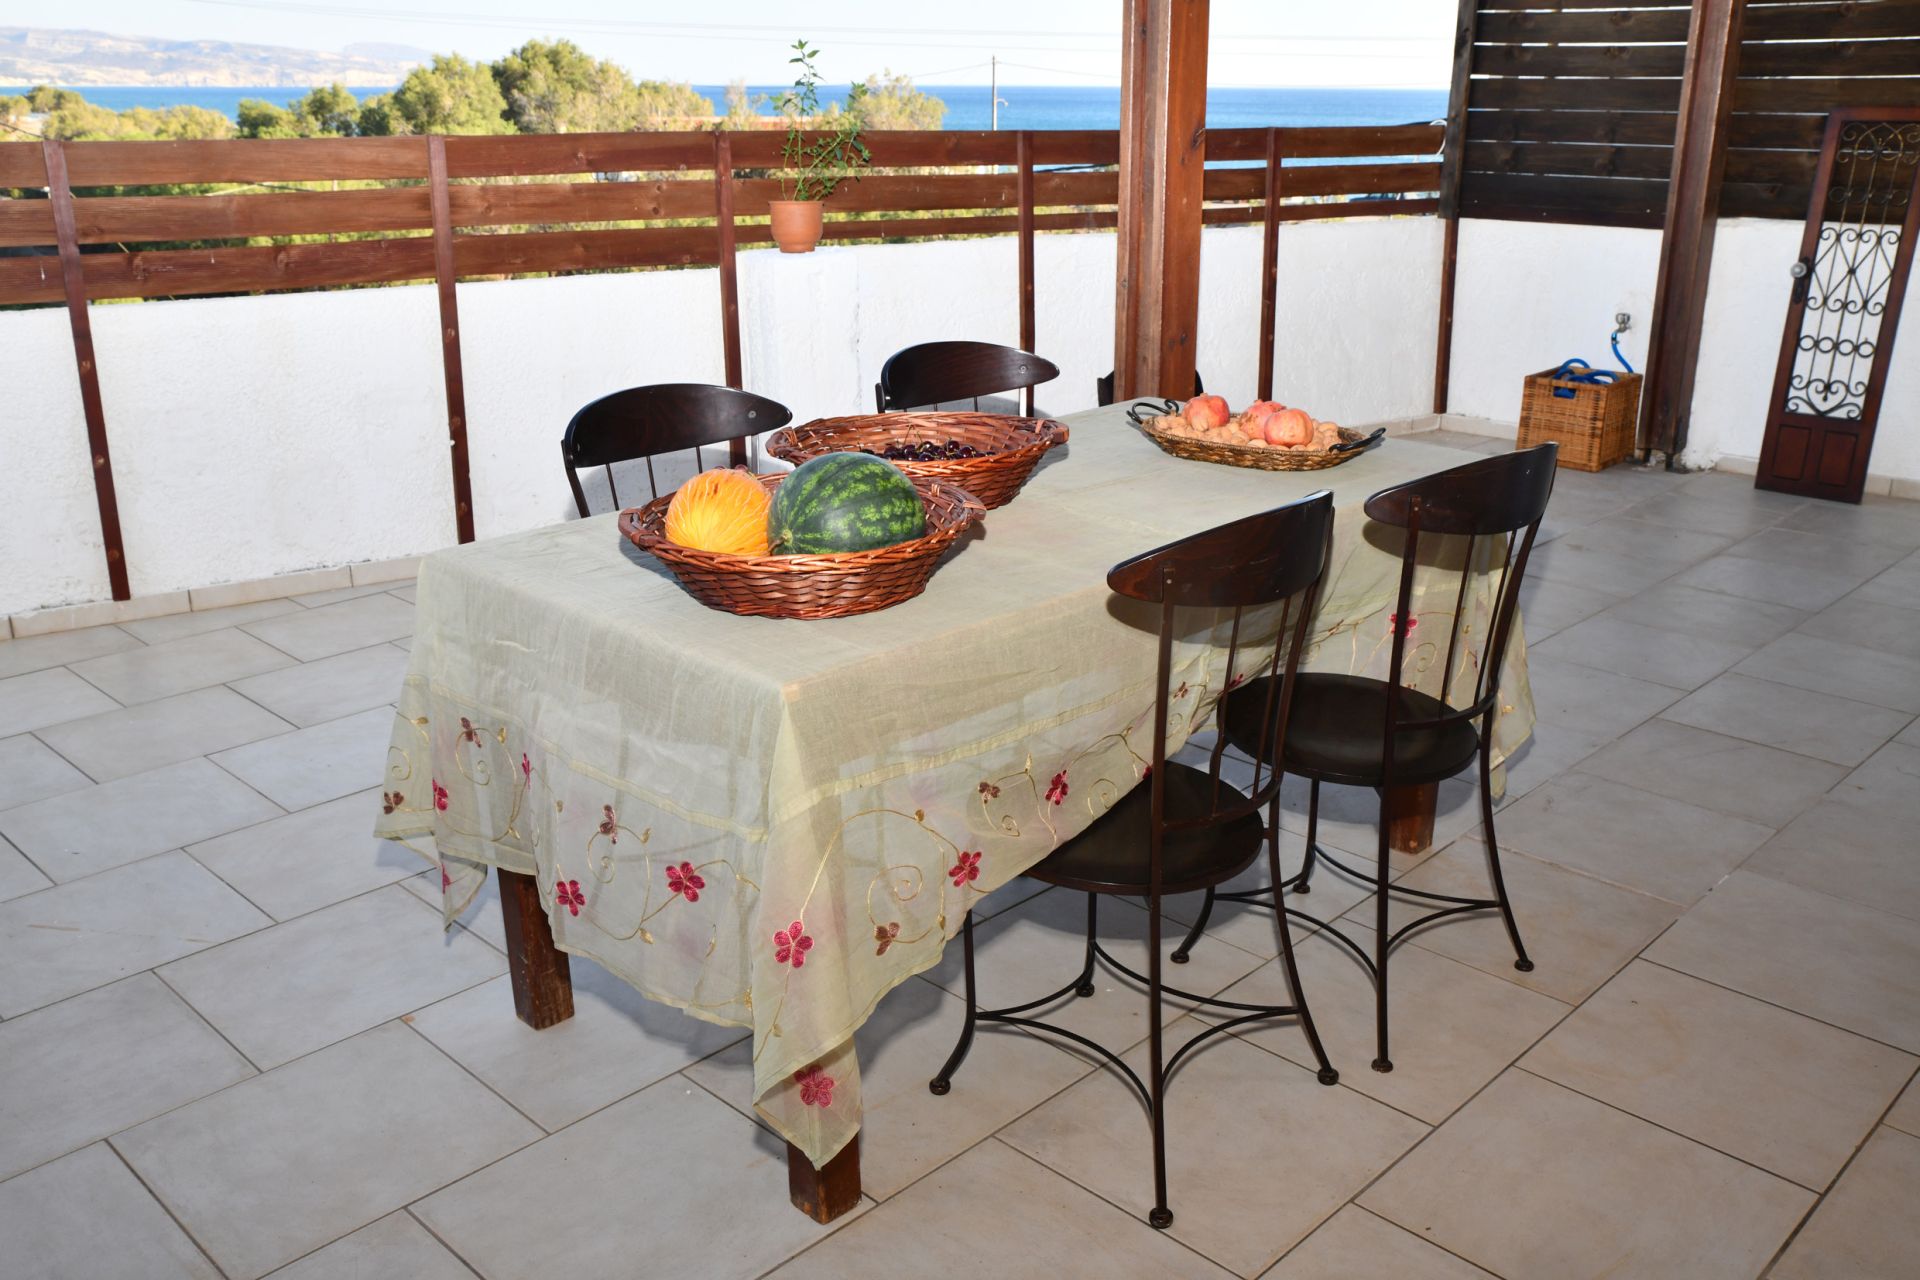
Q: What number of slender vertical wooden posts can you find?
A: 6